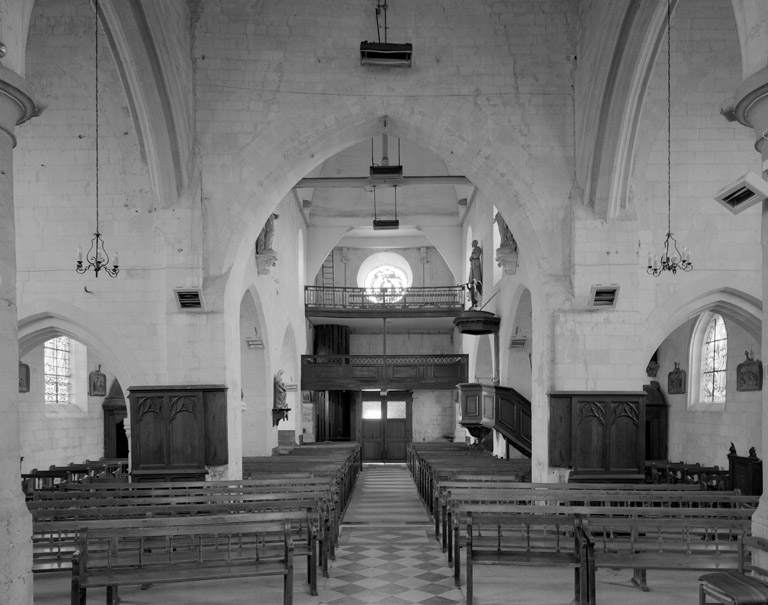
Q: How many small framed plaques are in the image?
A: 4